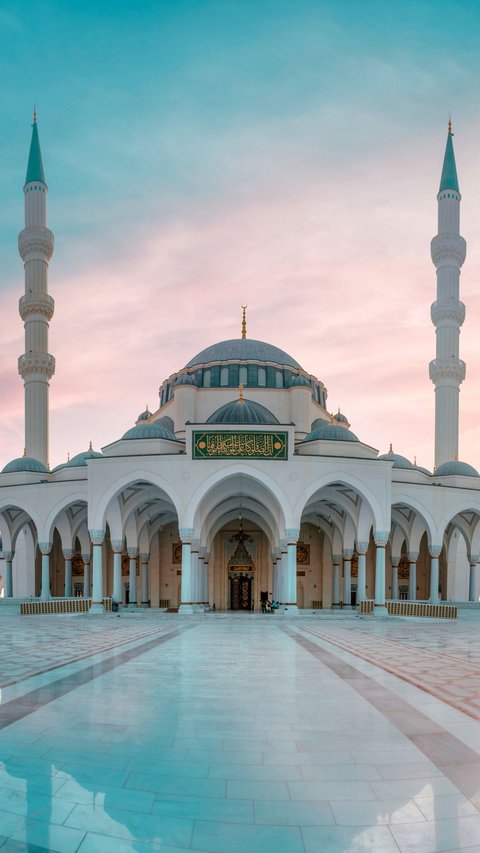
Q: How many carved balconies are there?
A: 6